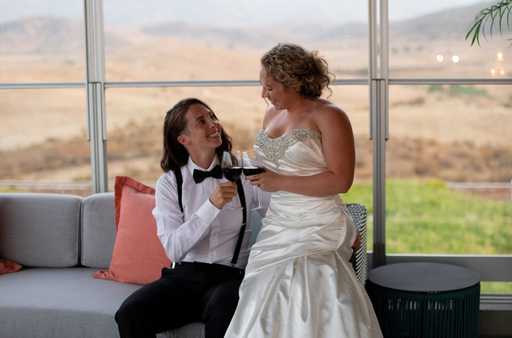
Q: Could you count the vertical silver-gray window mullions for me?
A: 2